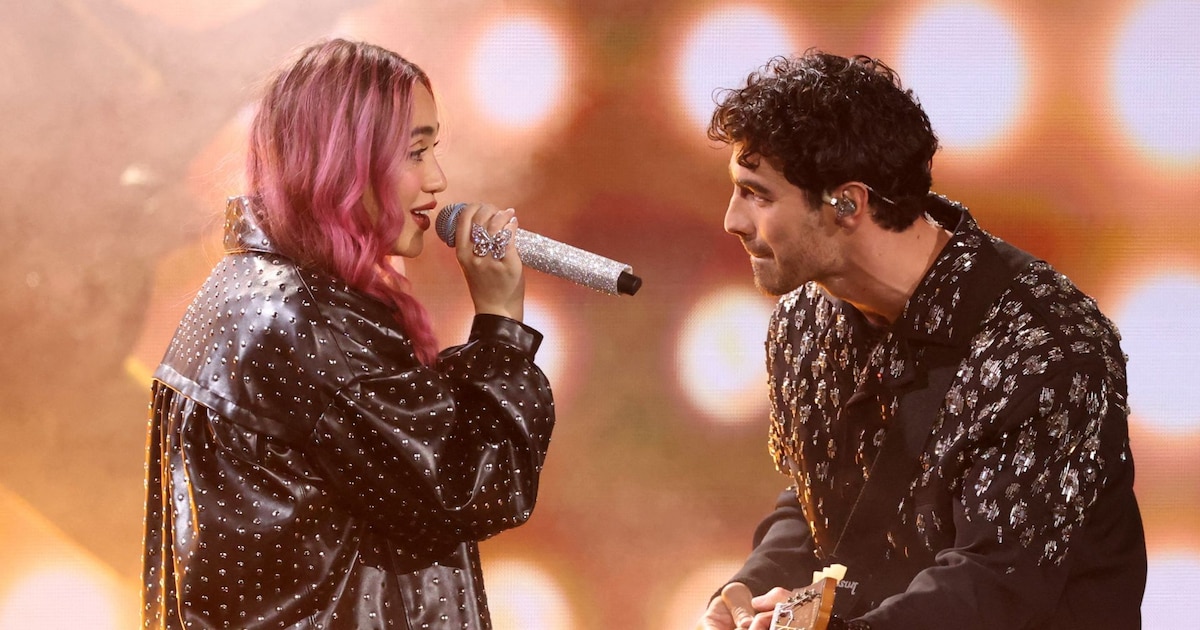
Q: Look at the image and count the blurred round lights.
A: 11